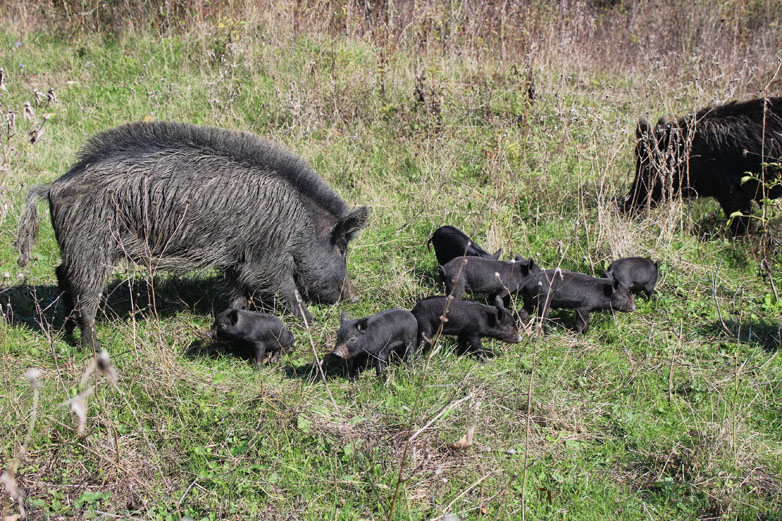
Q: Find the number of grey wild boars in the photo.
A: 1